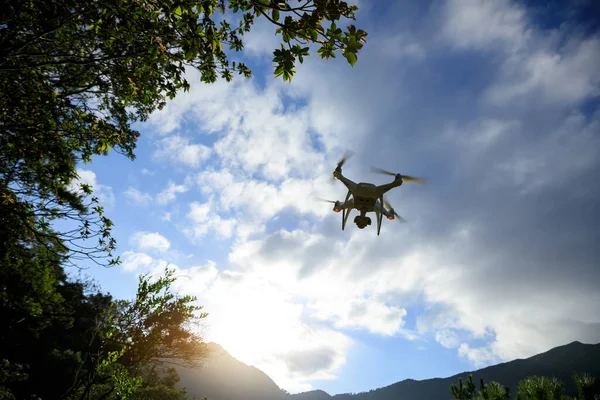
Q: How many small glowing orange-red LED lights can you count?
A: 2